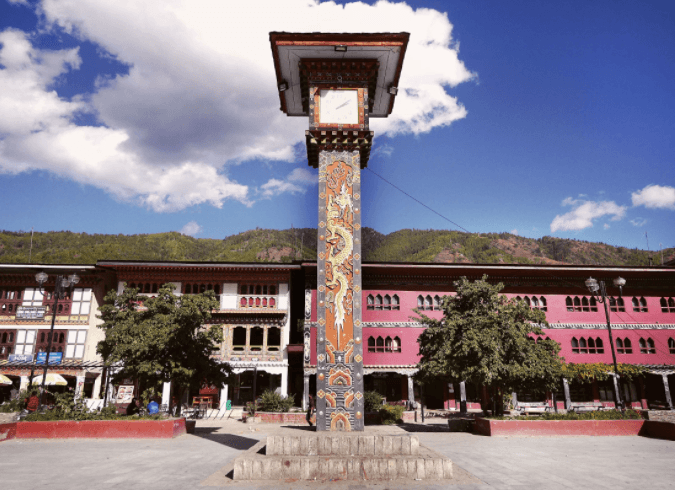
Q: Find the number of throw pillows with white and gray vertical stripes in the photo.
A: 0